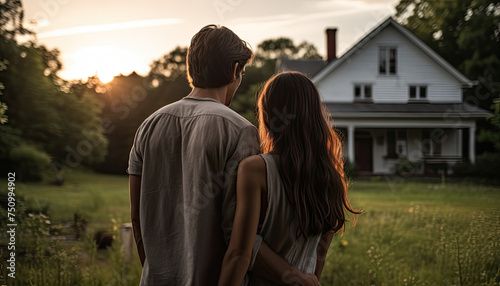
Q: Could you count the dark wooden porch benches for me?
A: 1